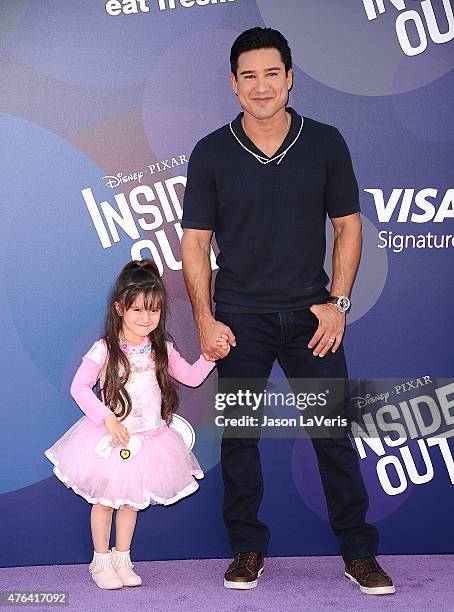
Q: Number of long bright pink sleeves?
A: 2